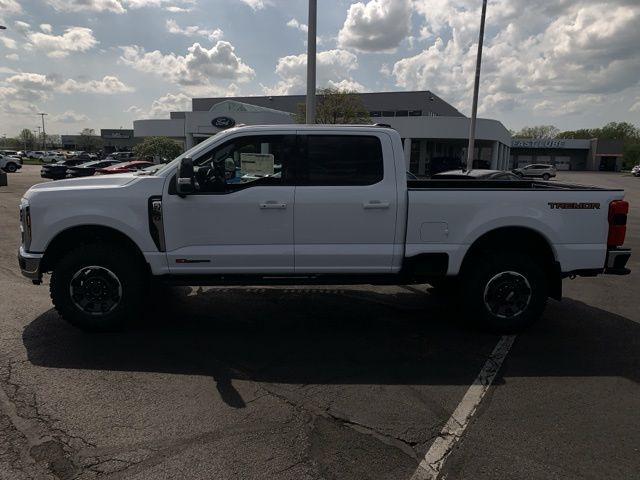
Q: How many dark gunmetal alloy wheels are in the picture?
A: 2